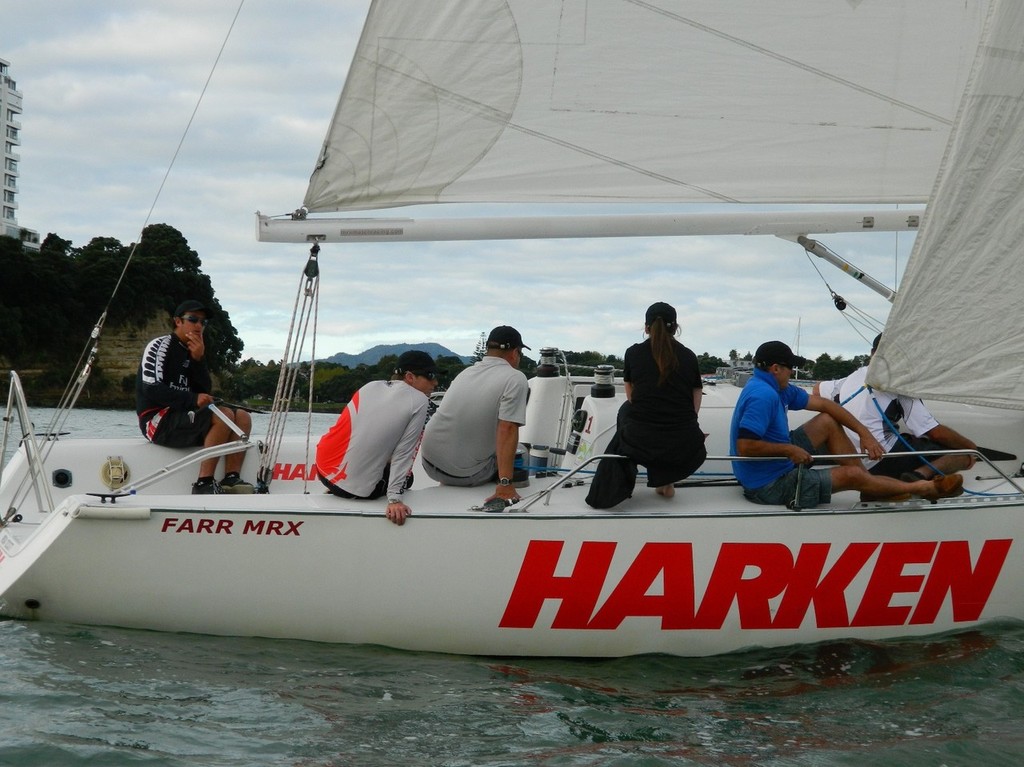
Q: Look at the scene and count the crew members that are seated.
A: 6